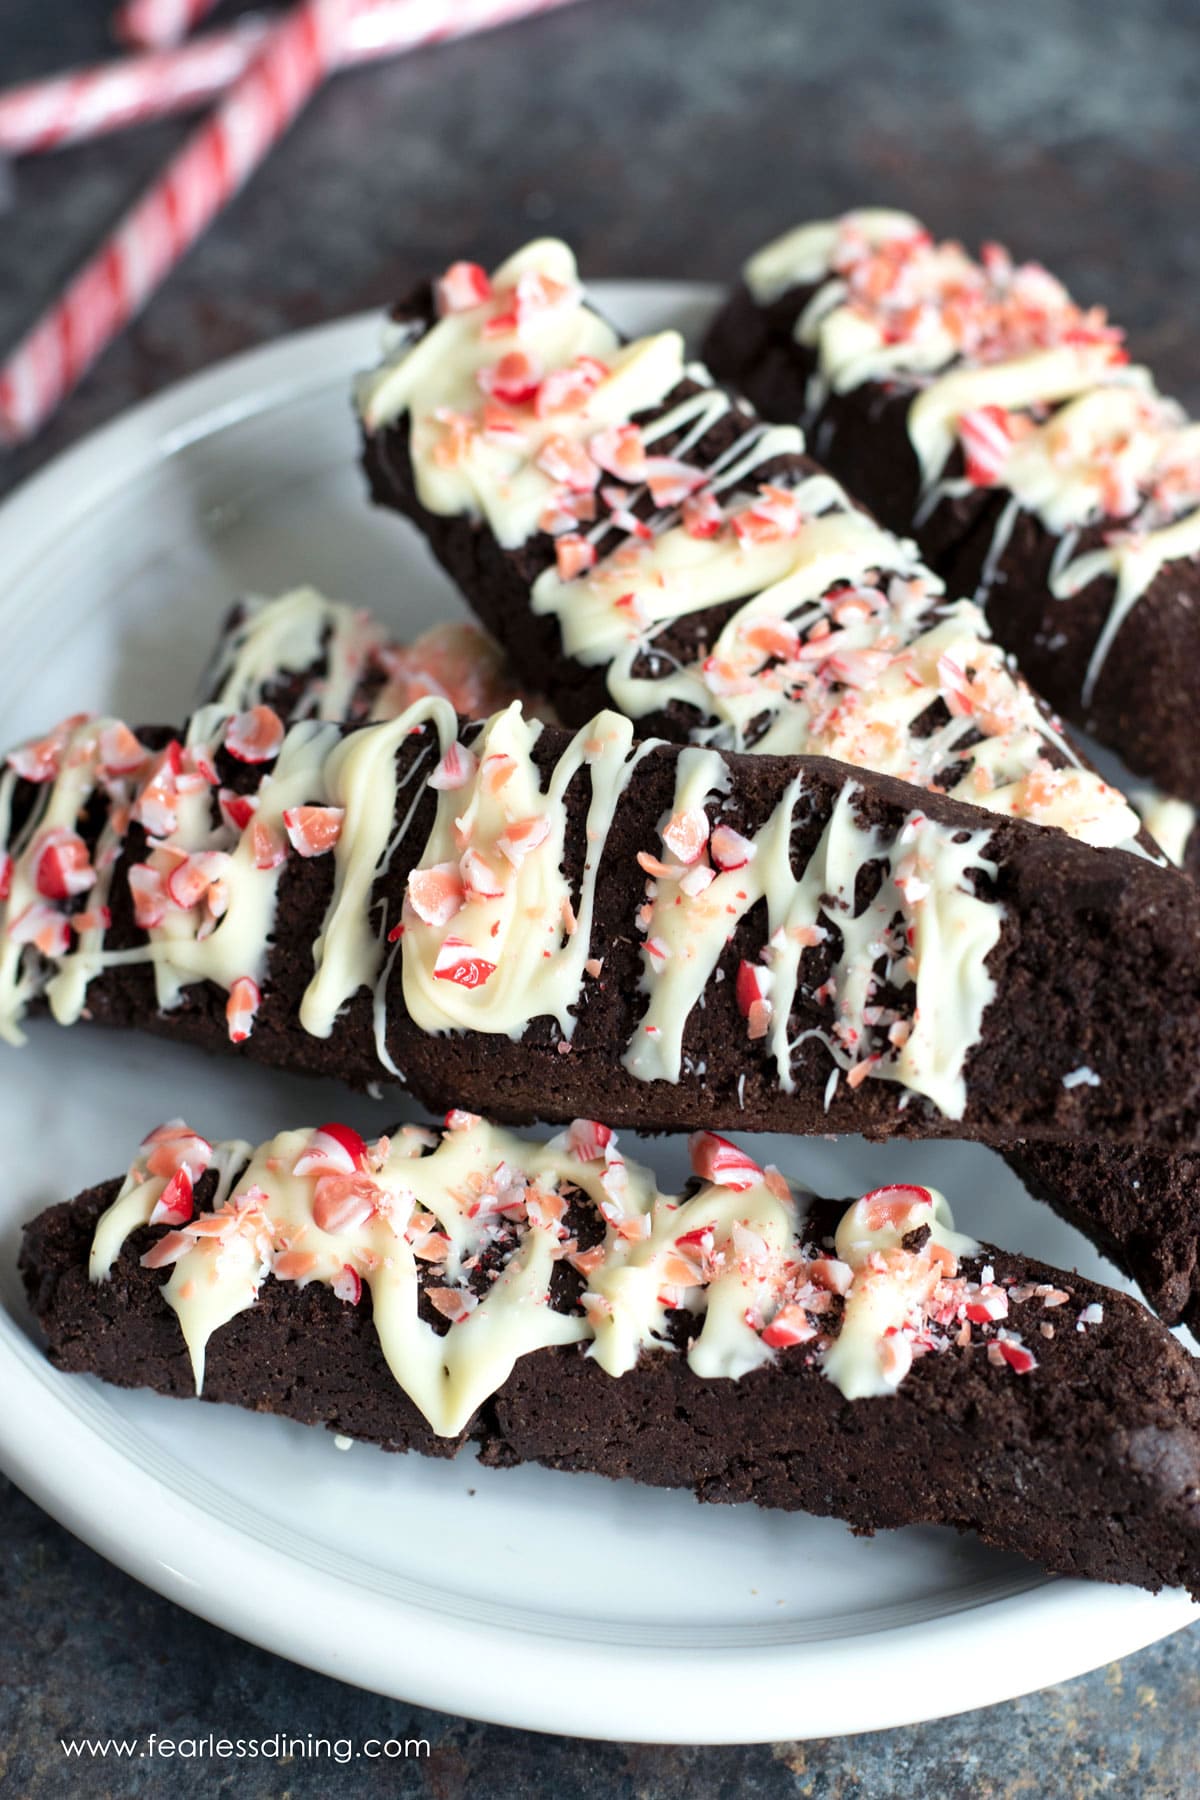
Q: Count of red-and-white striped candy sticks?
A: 3